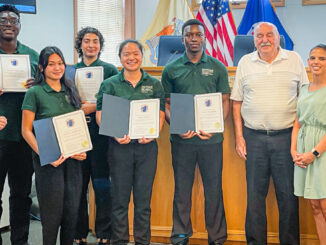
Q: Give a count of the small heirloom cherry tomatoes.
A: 0